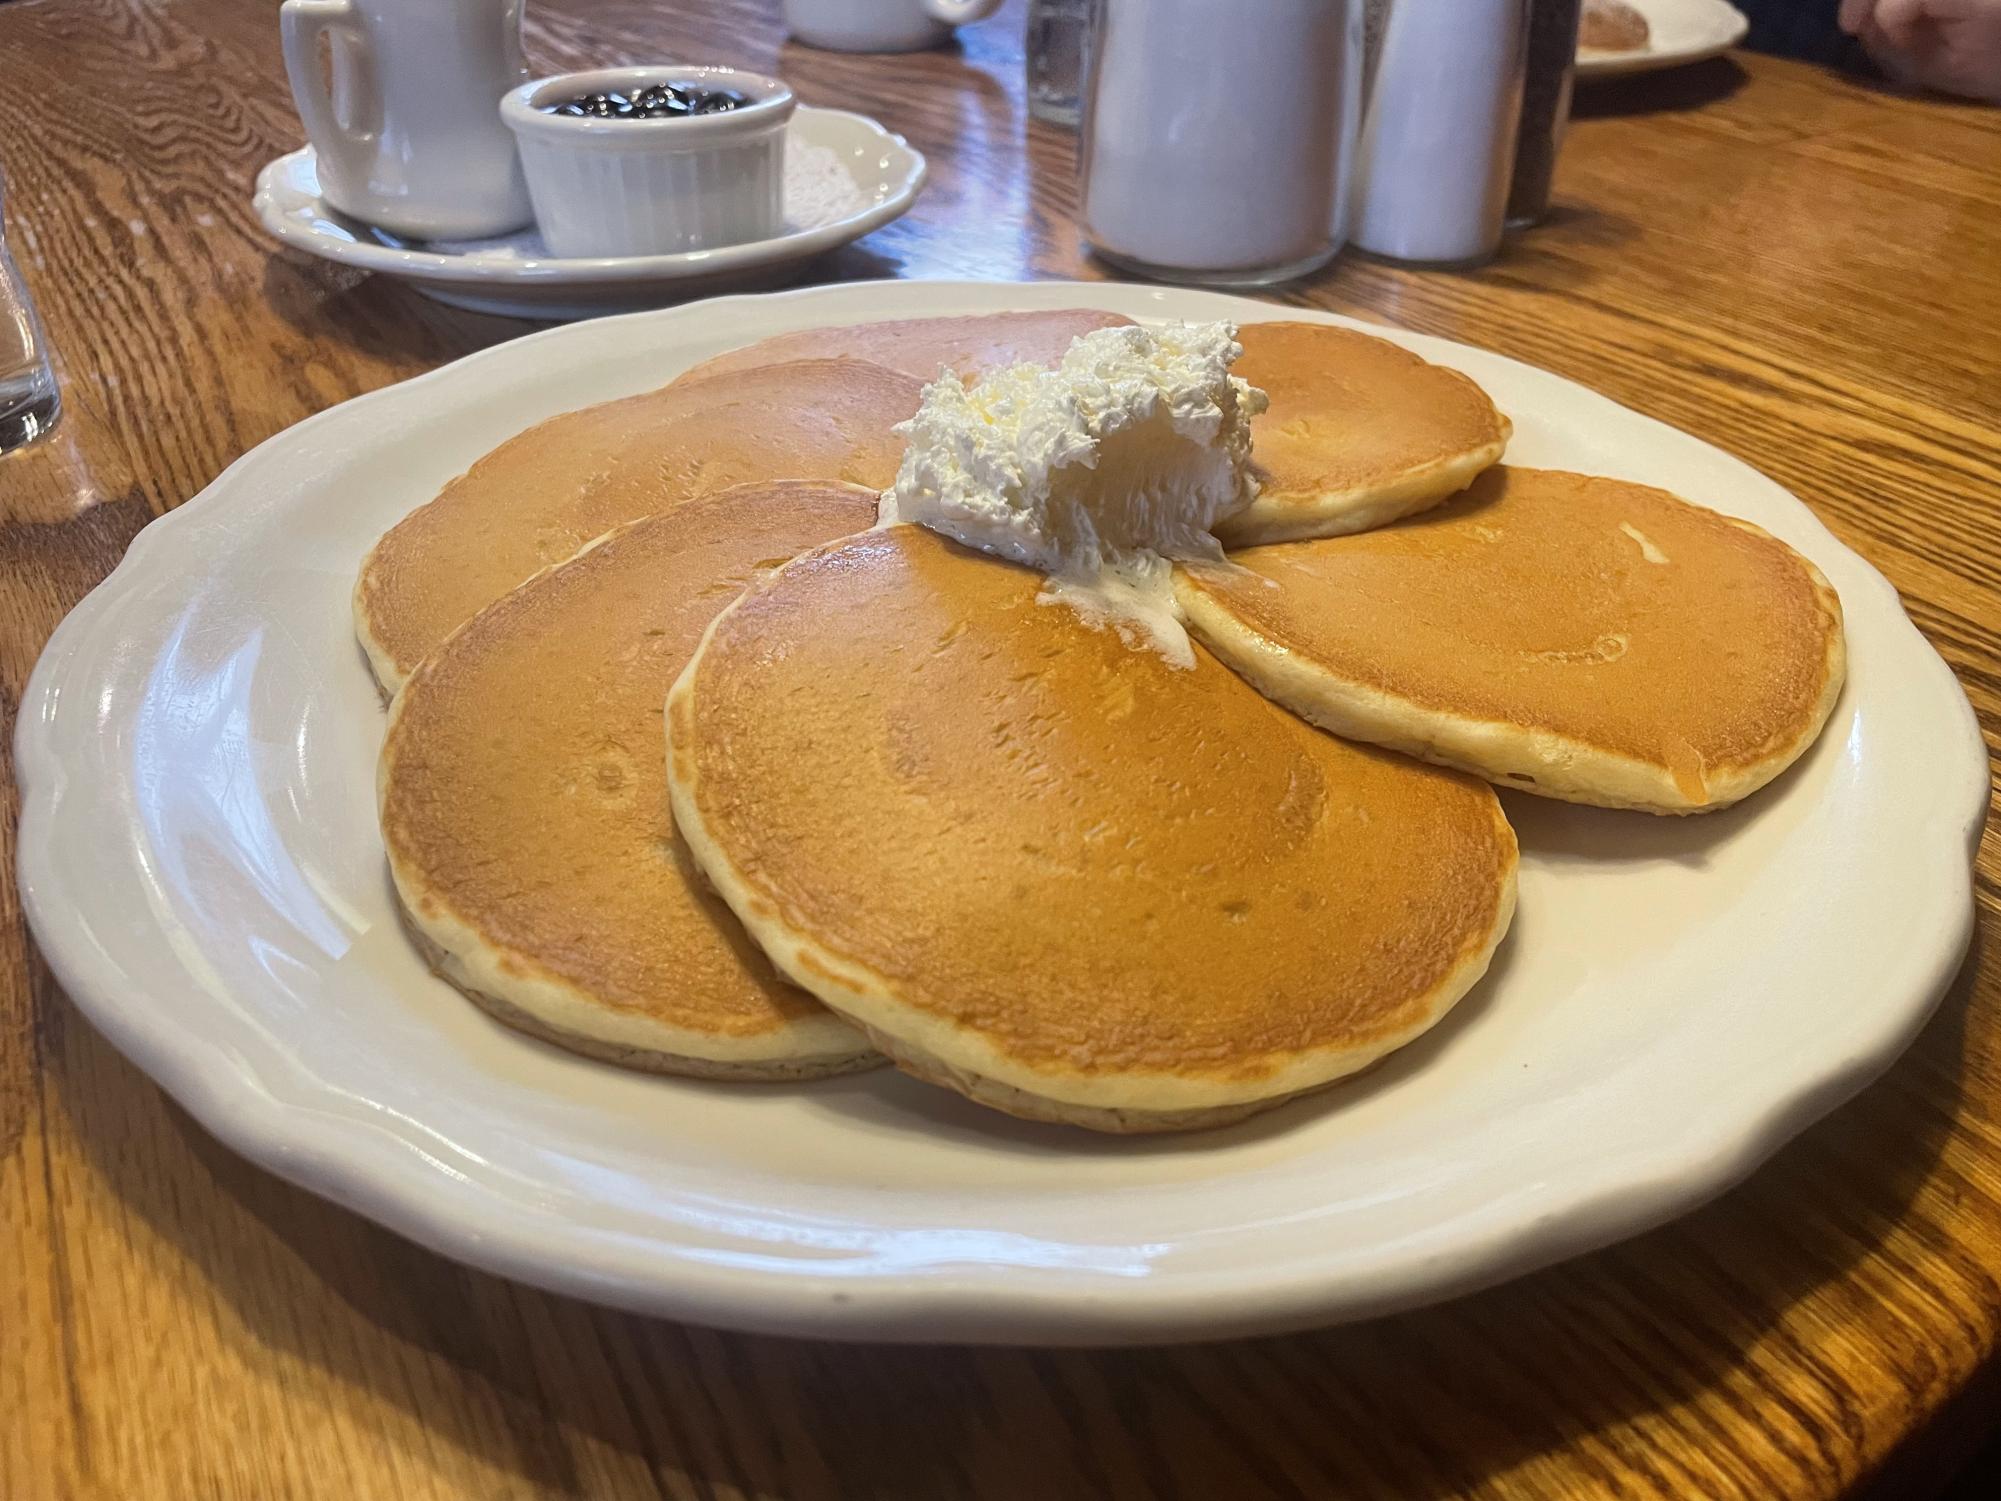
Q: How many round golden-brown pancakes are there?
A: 6